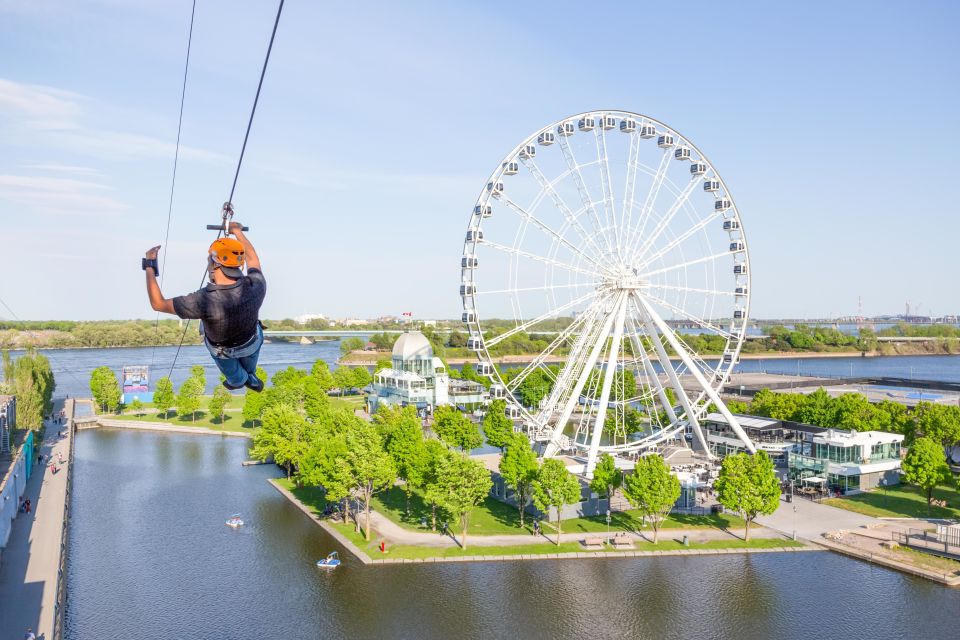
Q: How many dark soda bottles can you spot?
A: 0